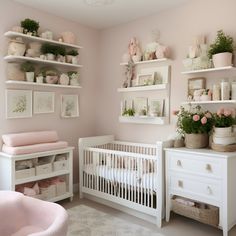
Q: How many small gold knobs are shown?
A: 4